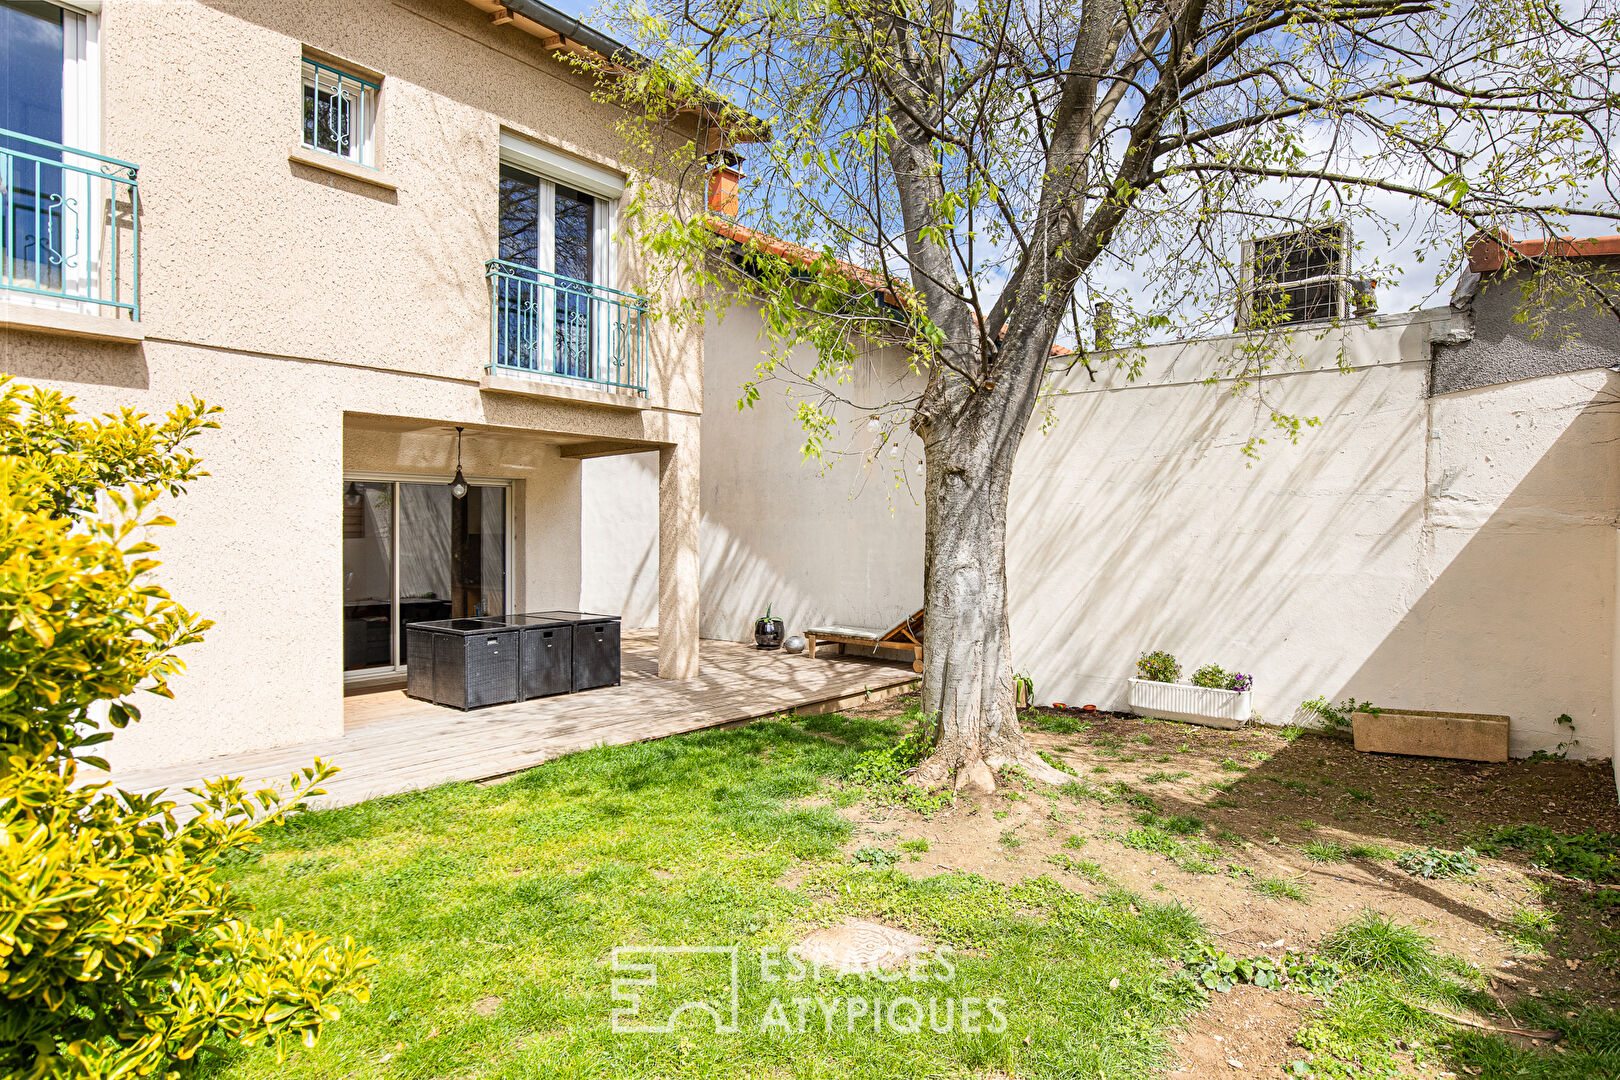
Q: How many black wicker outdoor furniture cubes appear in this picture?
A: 3